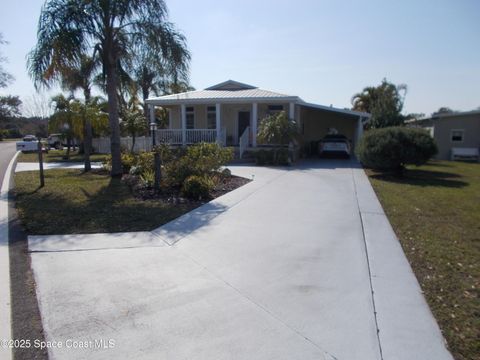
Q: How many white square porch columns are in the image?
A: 5